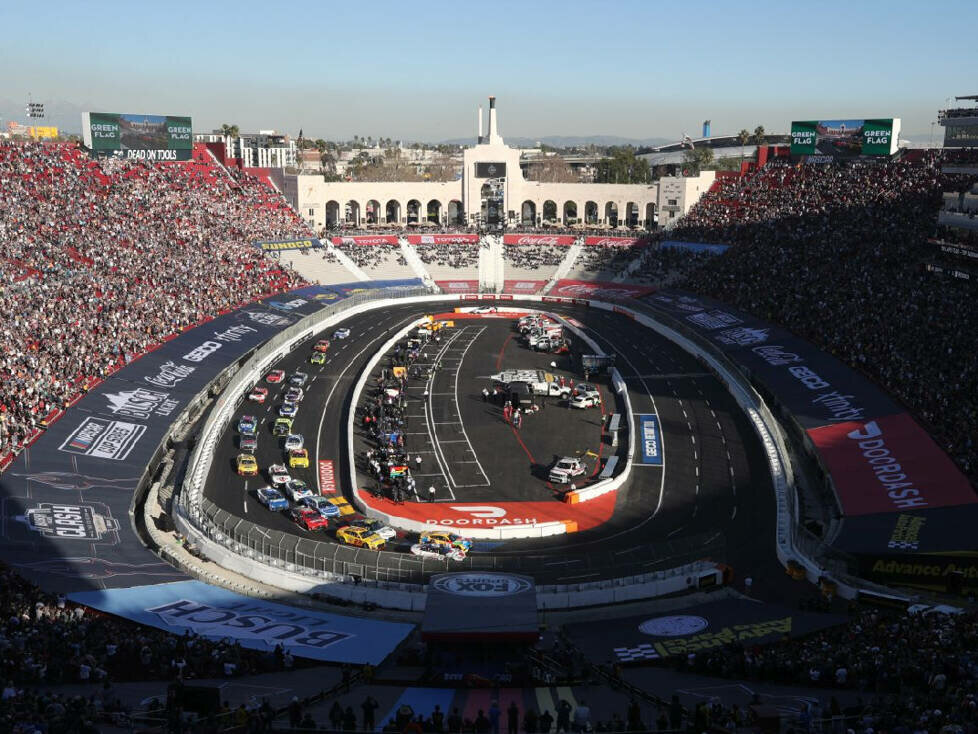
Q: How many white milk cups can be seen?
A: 0